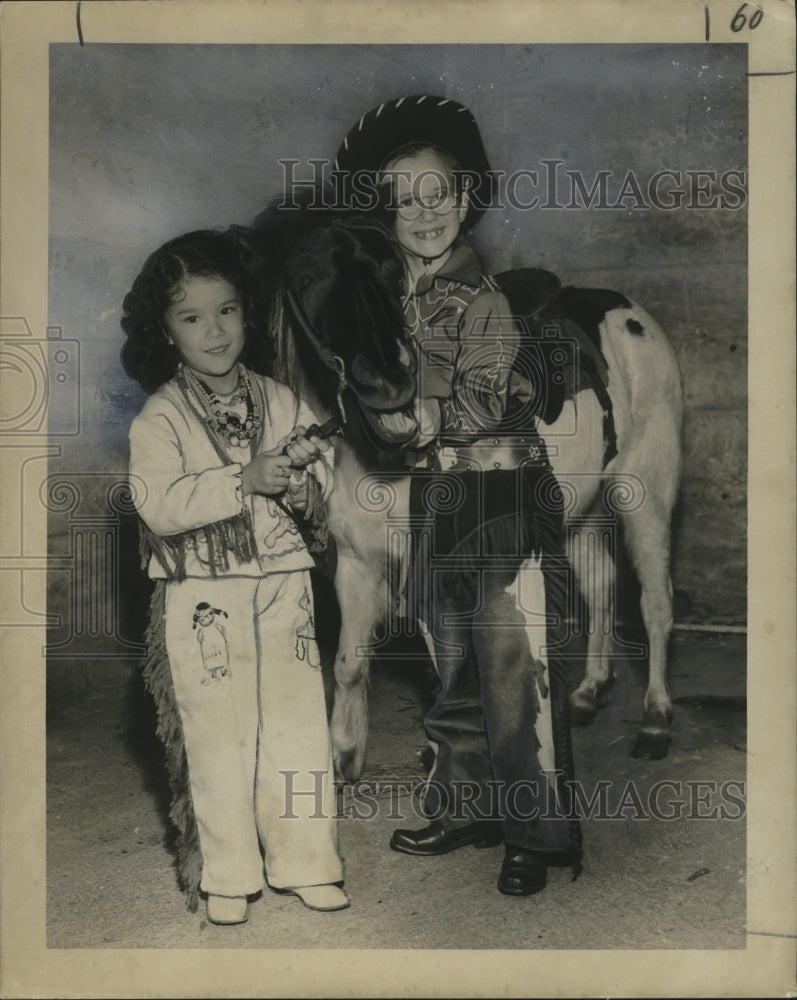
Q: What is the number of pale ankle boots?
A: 2